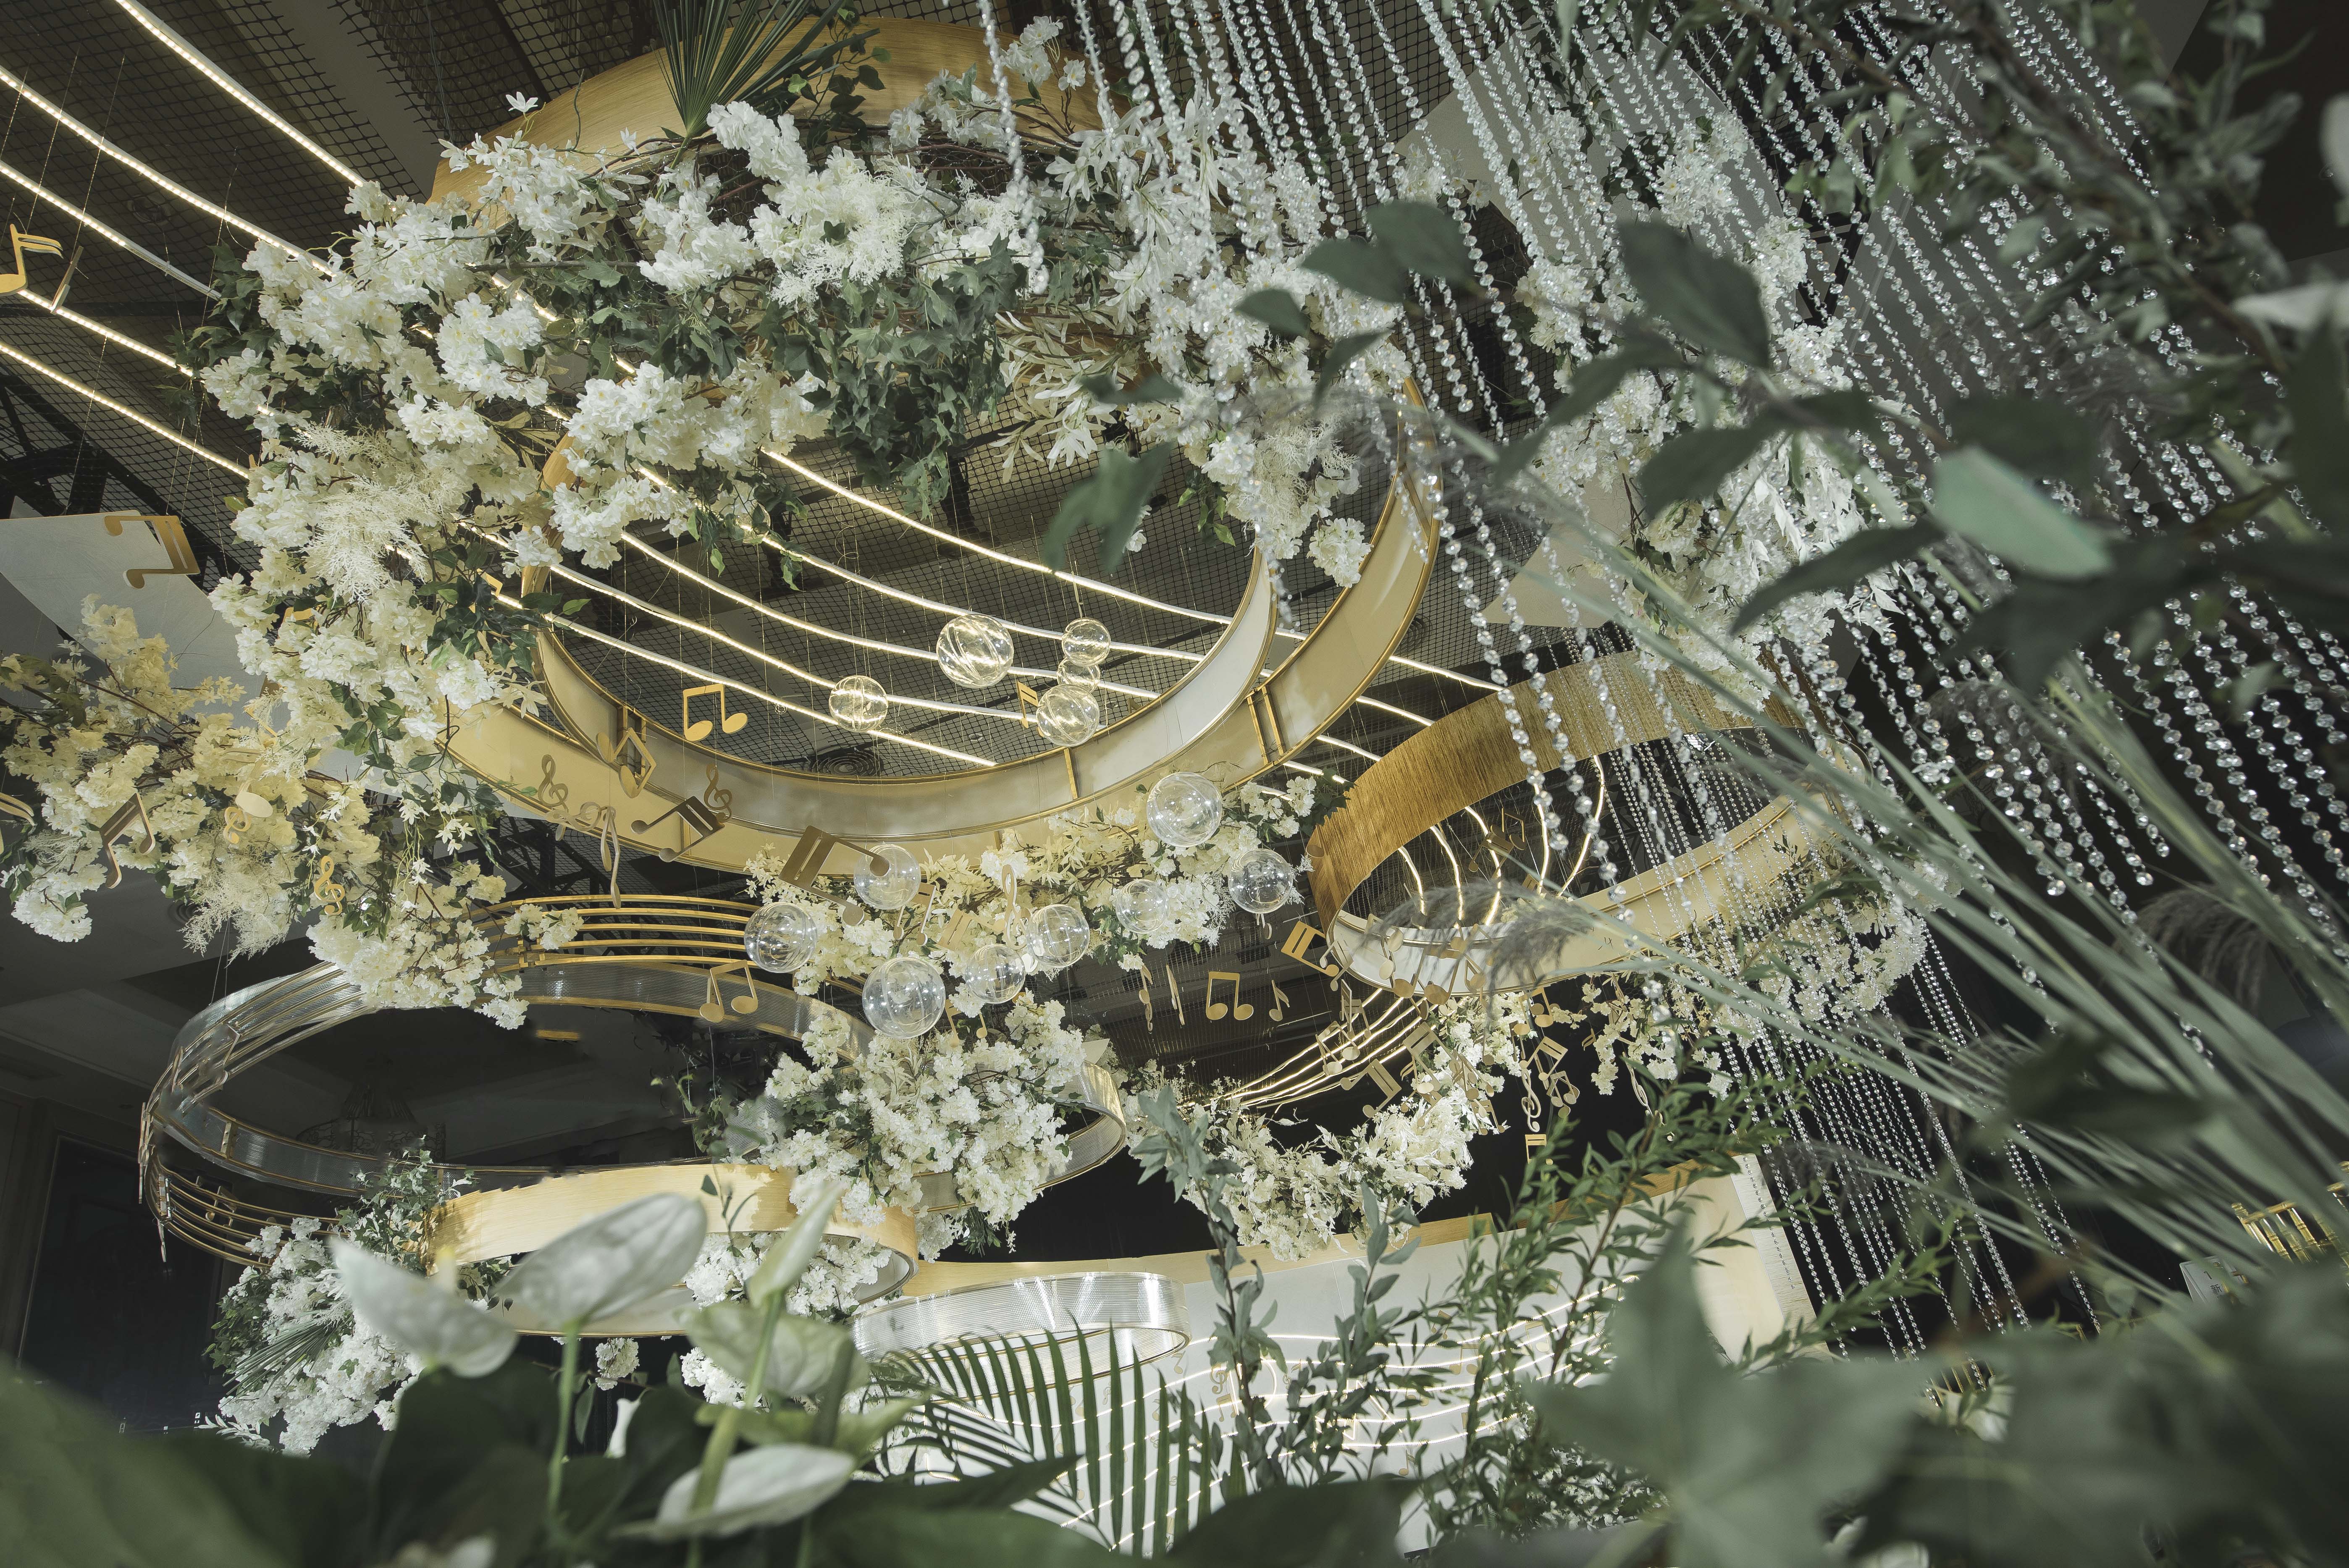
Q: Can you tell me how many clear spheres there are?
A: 13